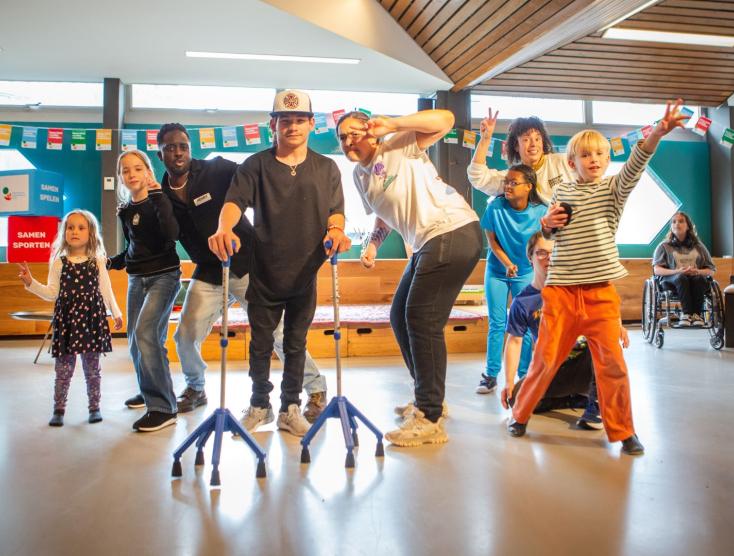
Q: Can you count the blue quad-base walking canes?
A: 2